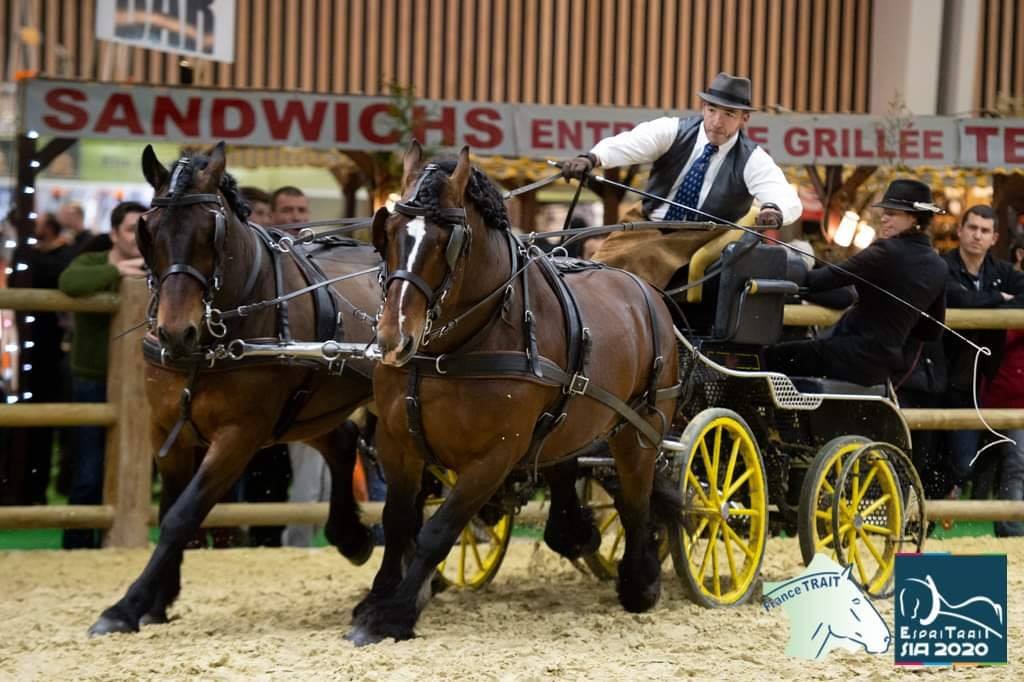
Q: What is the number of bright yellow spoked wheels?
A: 4